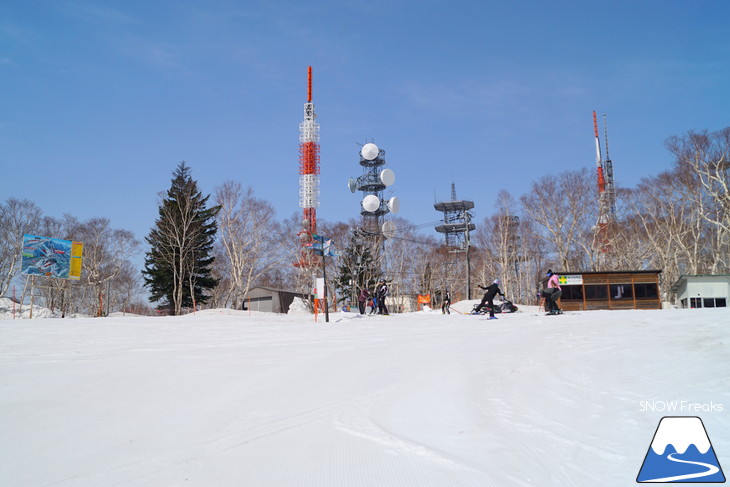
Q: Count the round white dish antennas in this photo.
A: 6